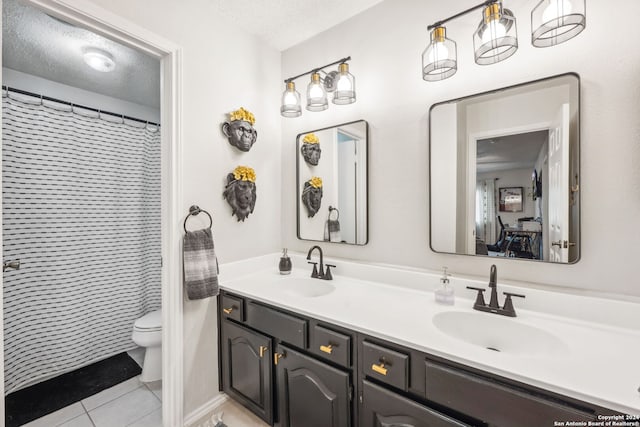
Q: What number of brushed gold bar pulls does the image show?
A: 5